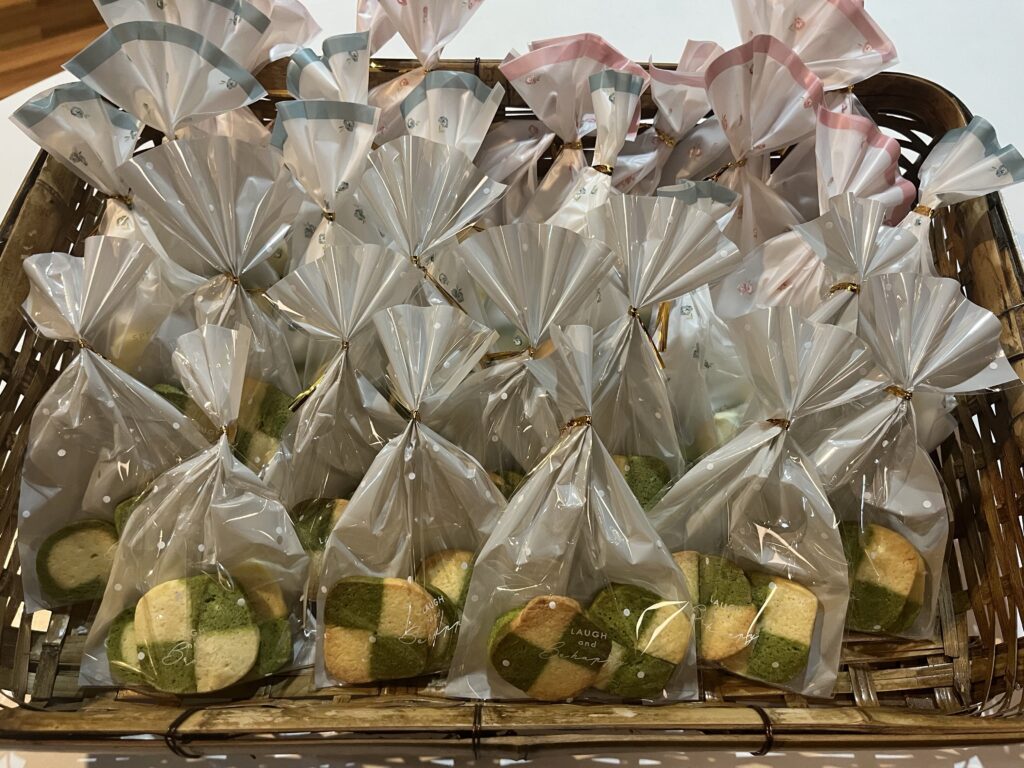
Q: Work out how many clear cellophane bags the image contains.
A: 12